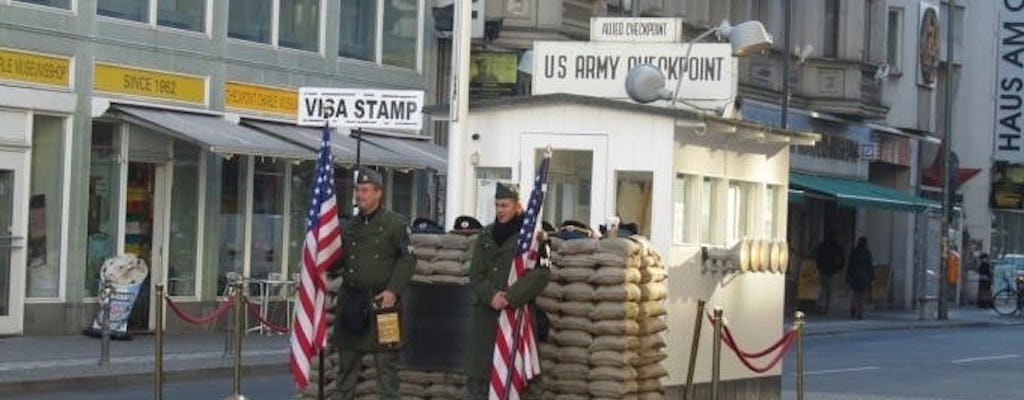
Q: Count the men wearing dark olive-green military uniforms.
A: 2